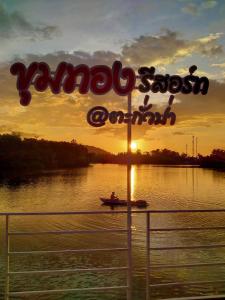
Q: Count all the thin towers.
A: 3